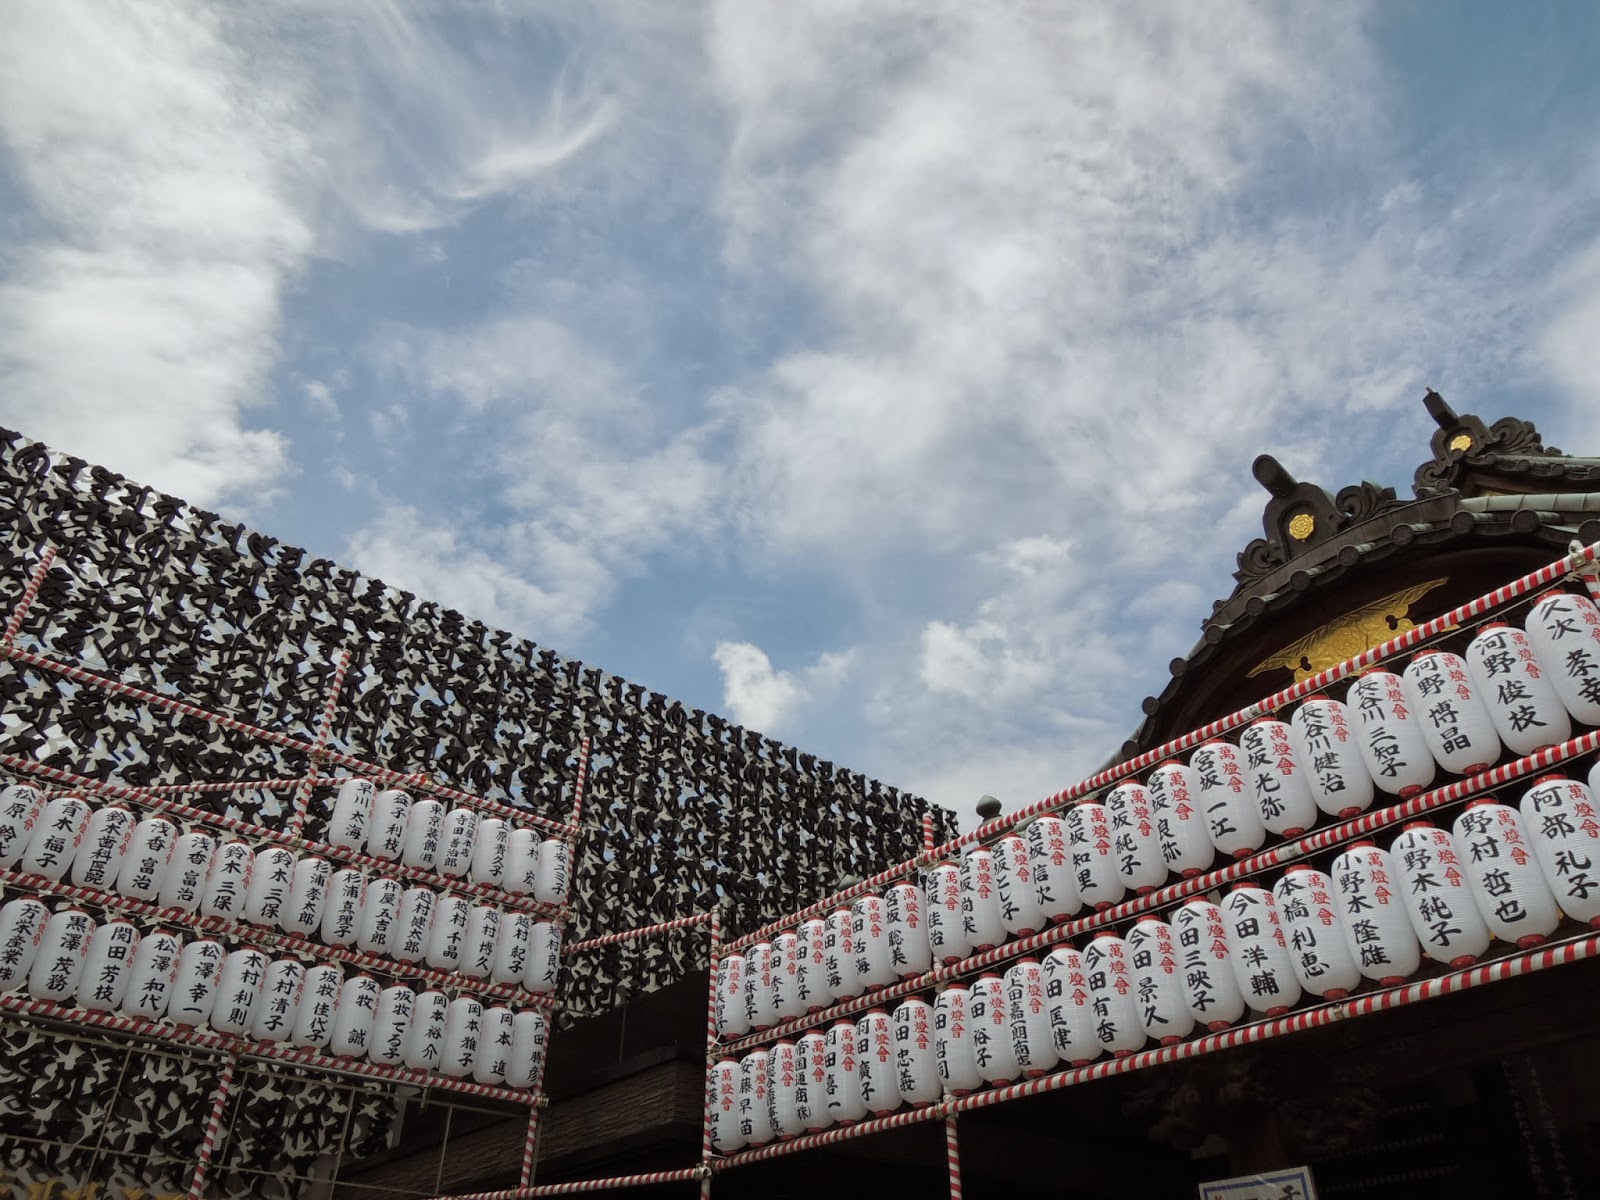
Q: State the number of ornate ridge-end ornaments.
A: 2